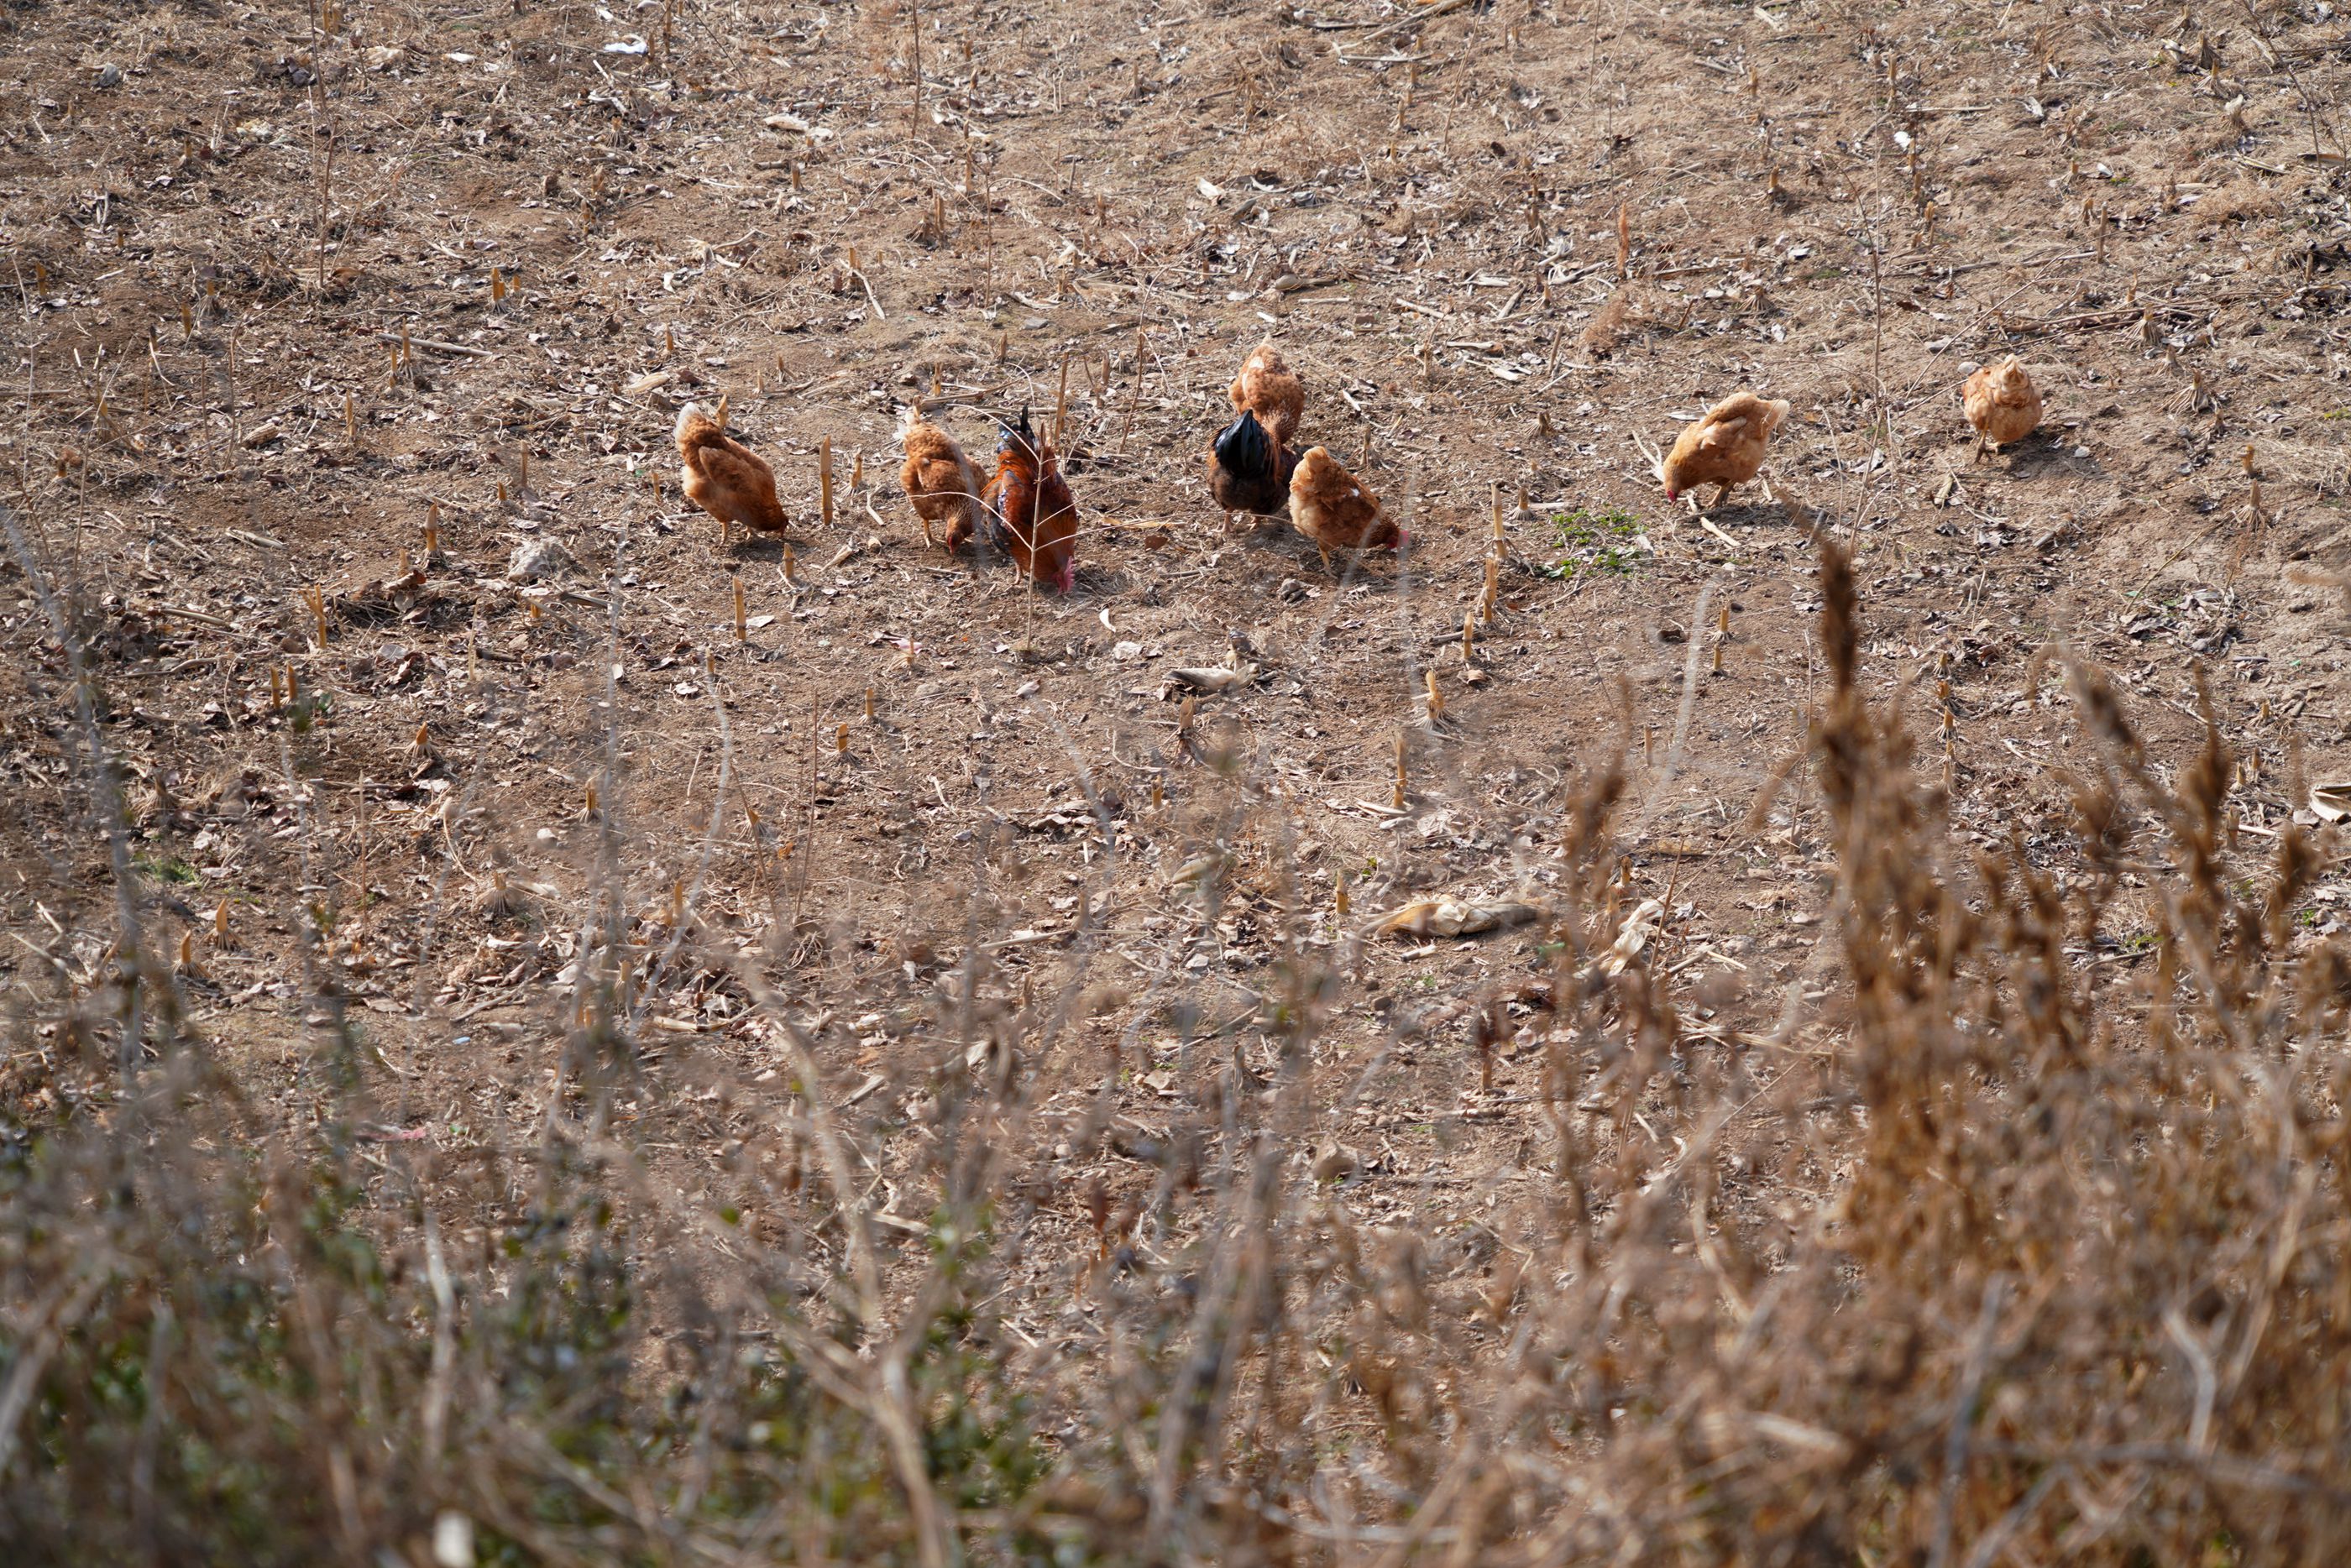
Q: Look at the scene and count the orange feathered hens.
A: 6